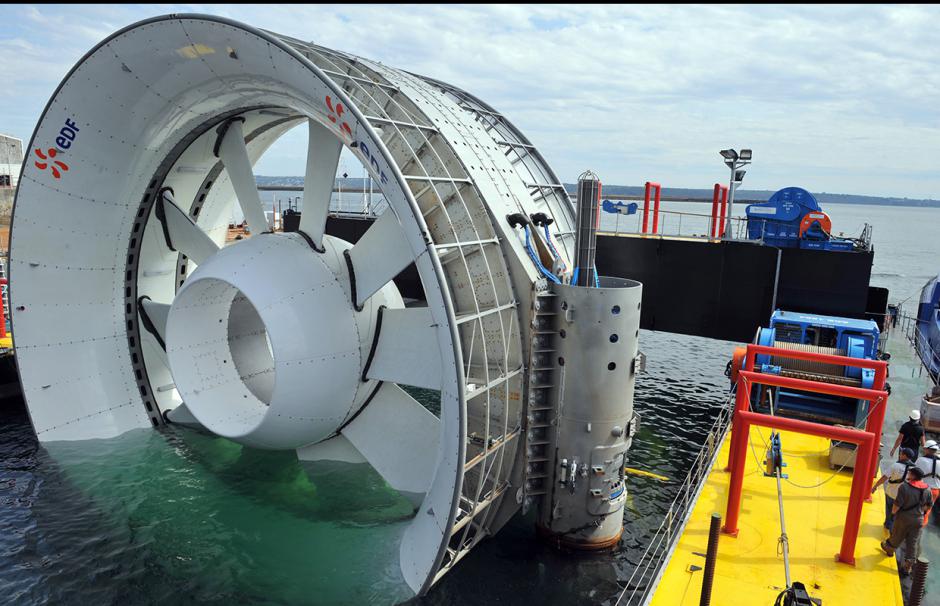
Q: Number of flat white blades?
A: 9